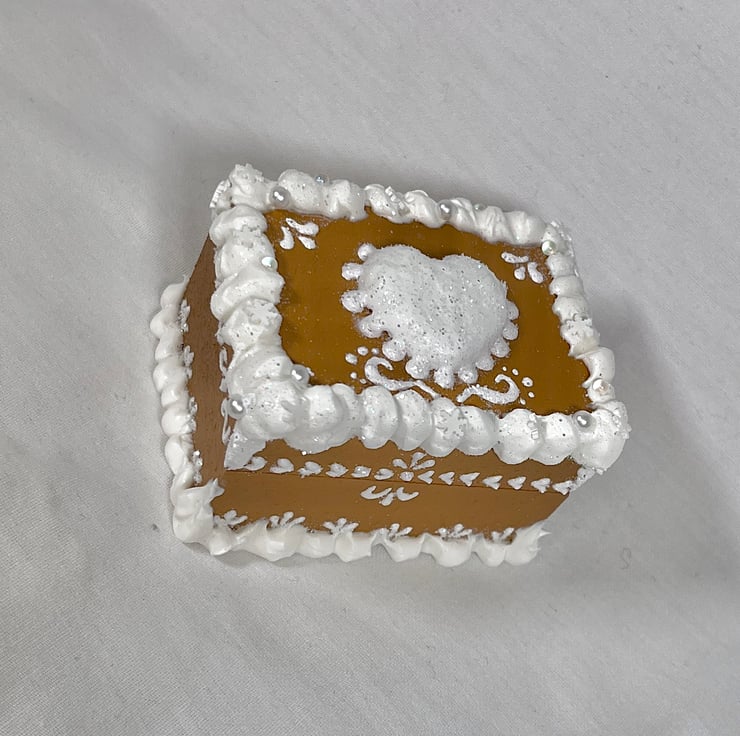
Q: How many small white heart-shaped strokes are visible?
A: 13